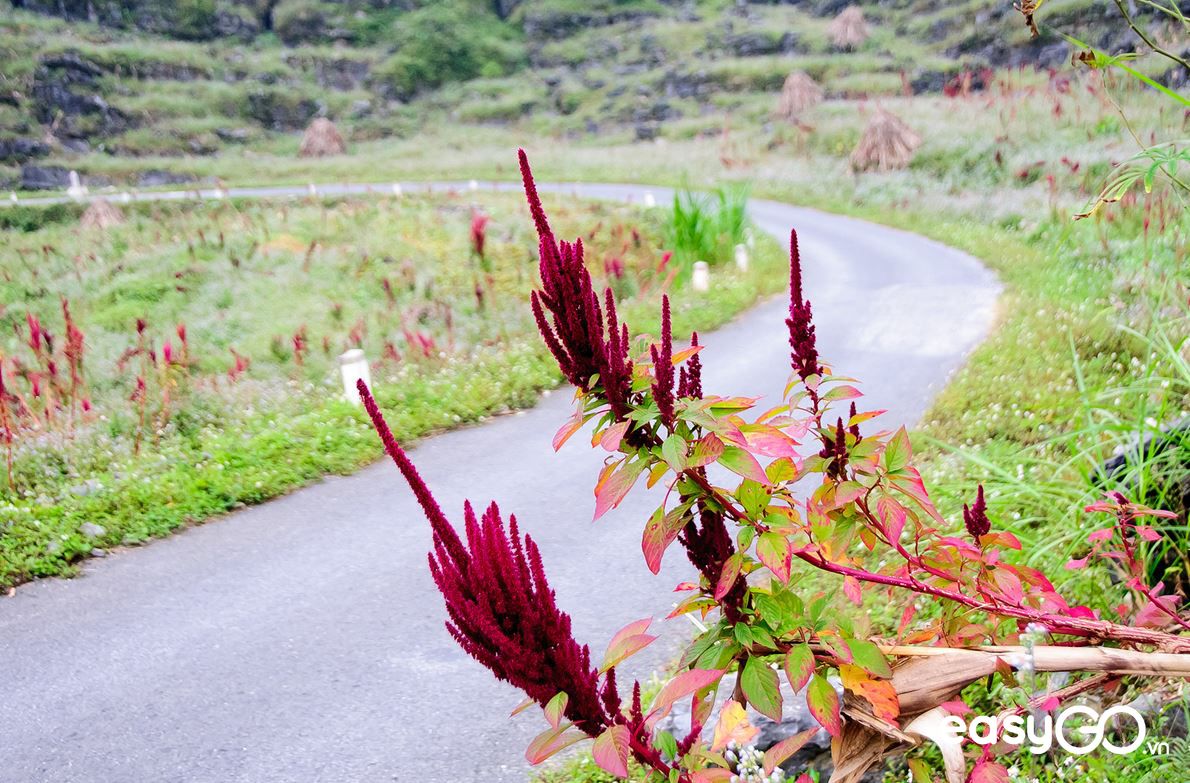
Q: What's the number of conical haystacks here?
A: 5